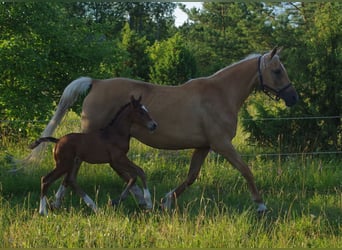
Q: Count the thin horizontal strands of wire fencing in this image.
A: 2